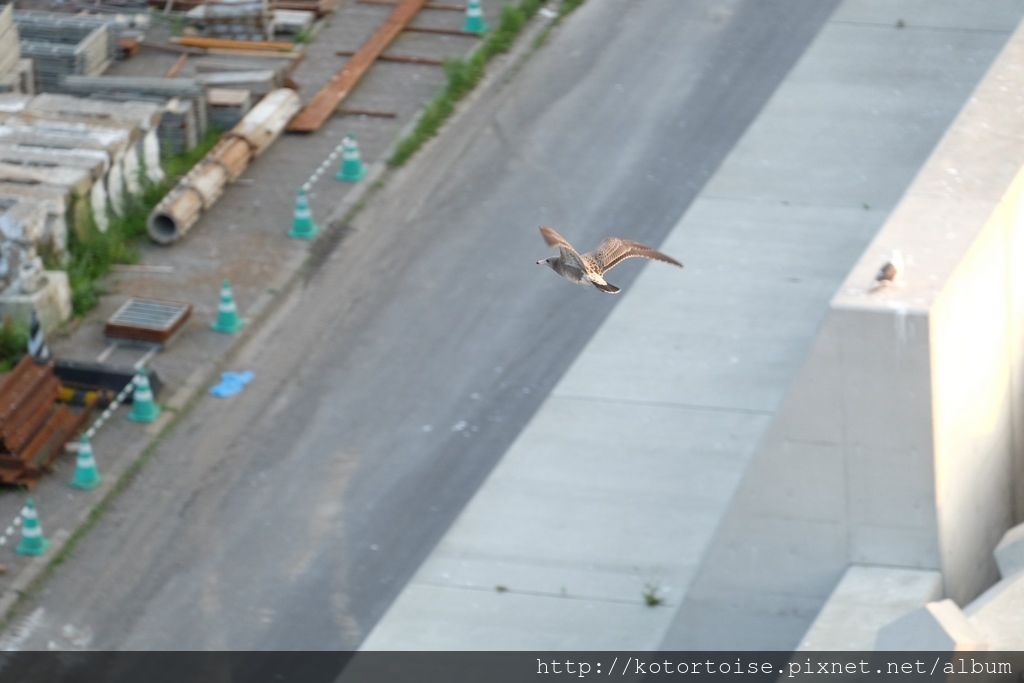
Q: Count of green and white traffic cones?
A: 7